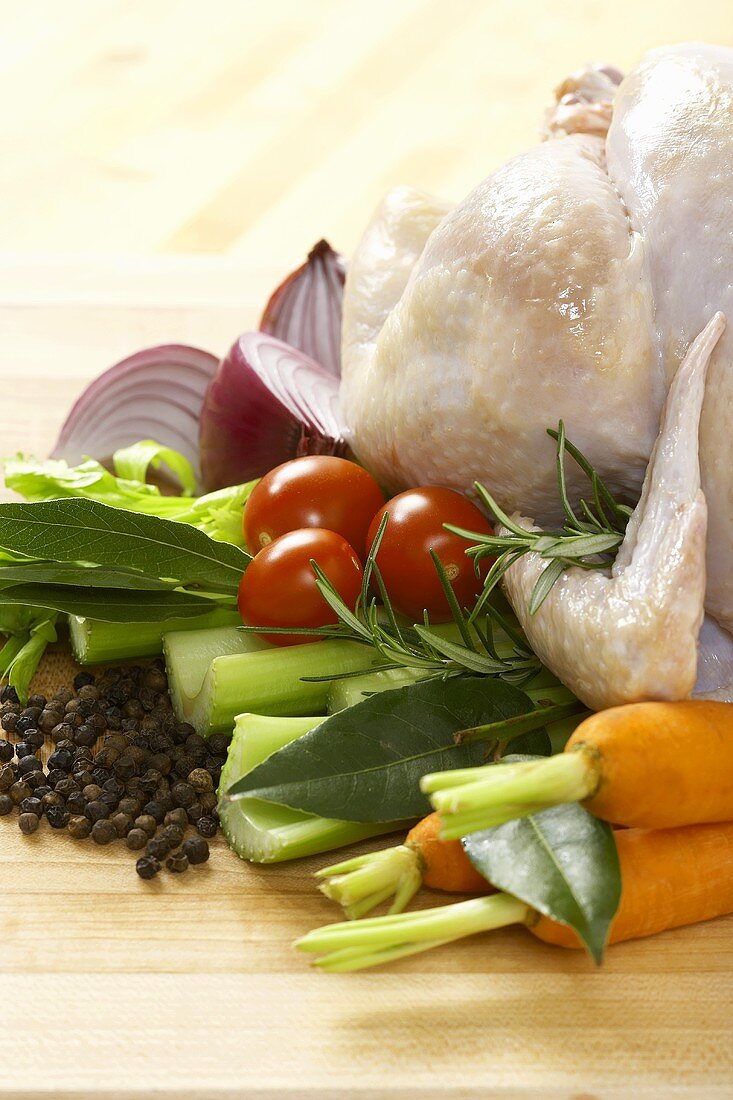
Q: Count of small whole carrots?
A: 3